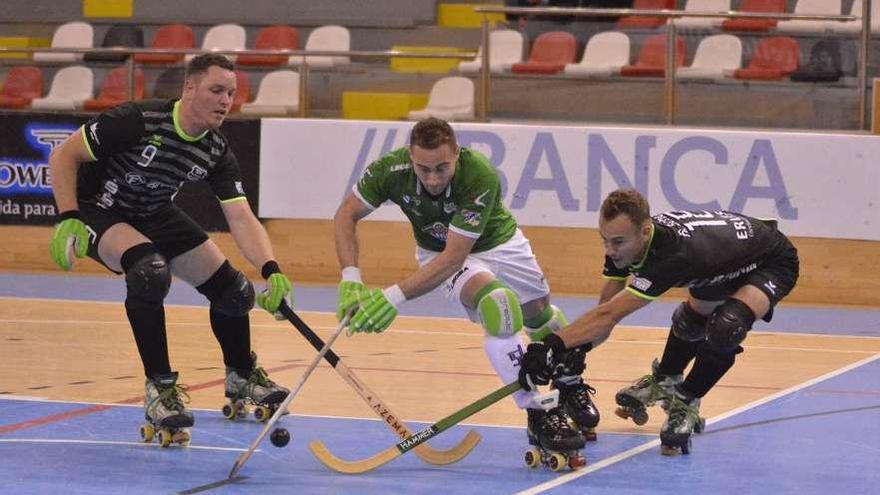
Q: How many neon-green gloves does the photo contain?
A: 4